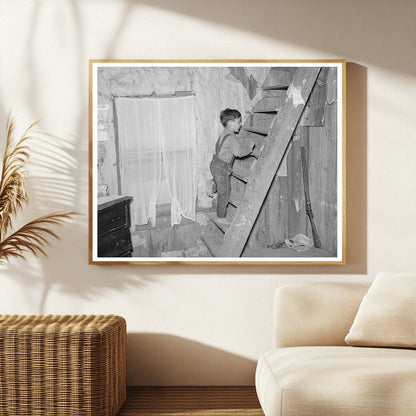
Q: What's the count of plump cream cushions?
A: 1